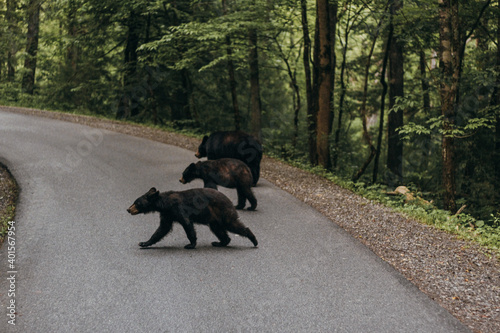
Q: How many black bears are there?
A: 3